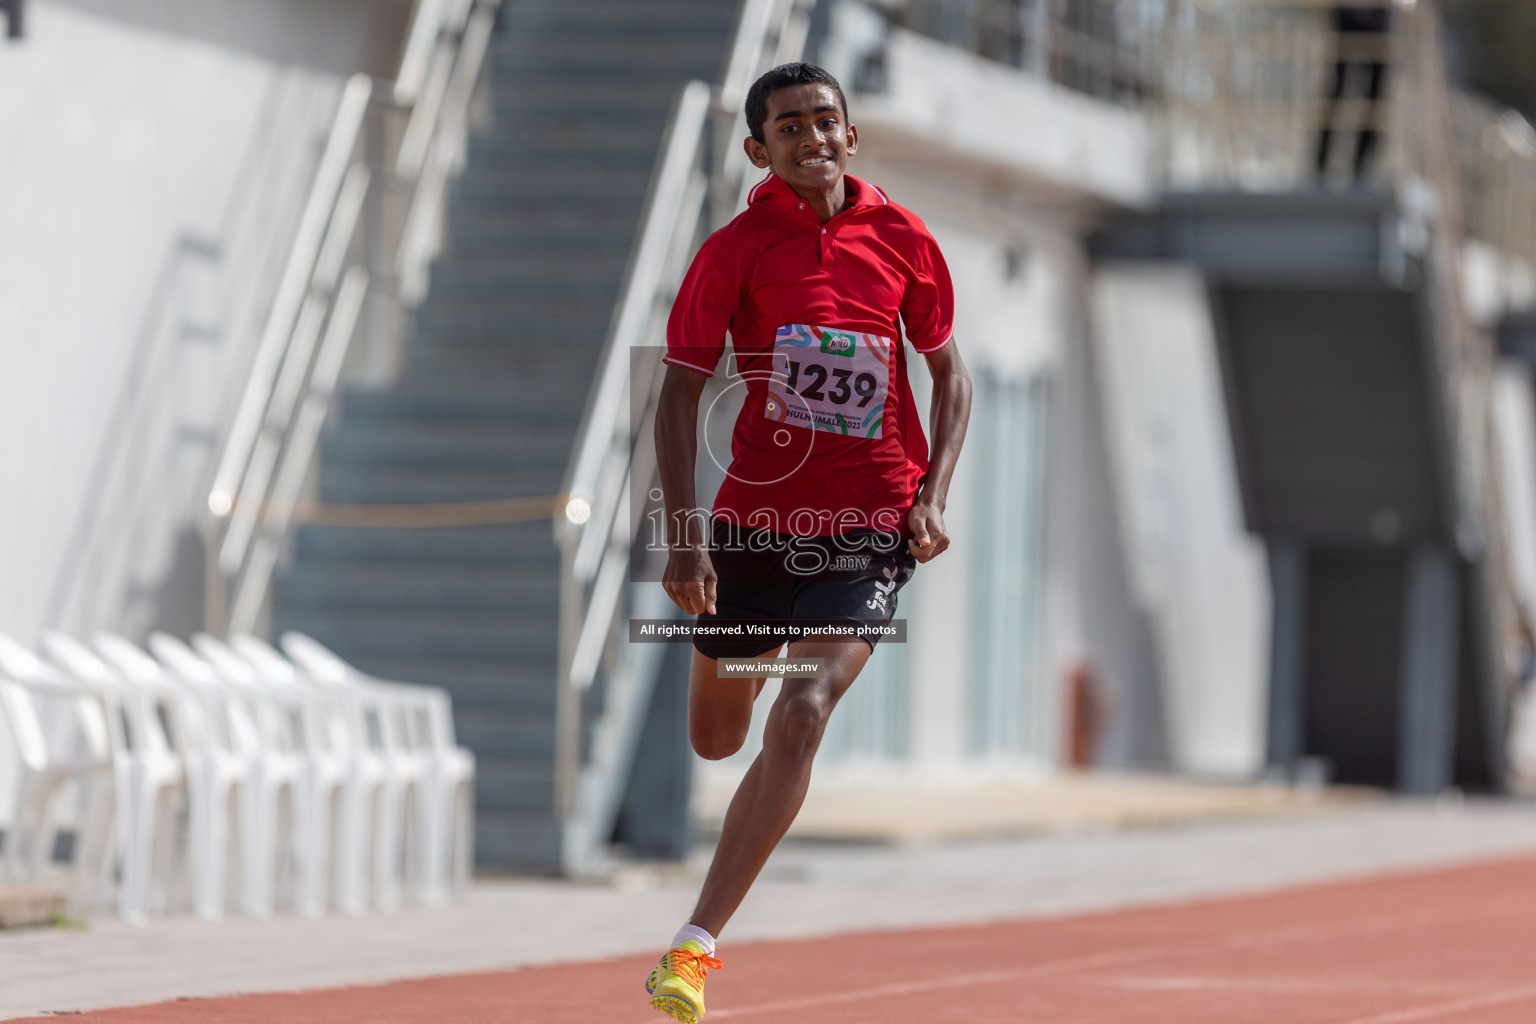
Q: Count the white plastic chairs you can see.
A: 7